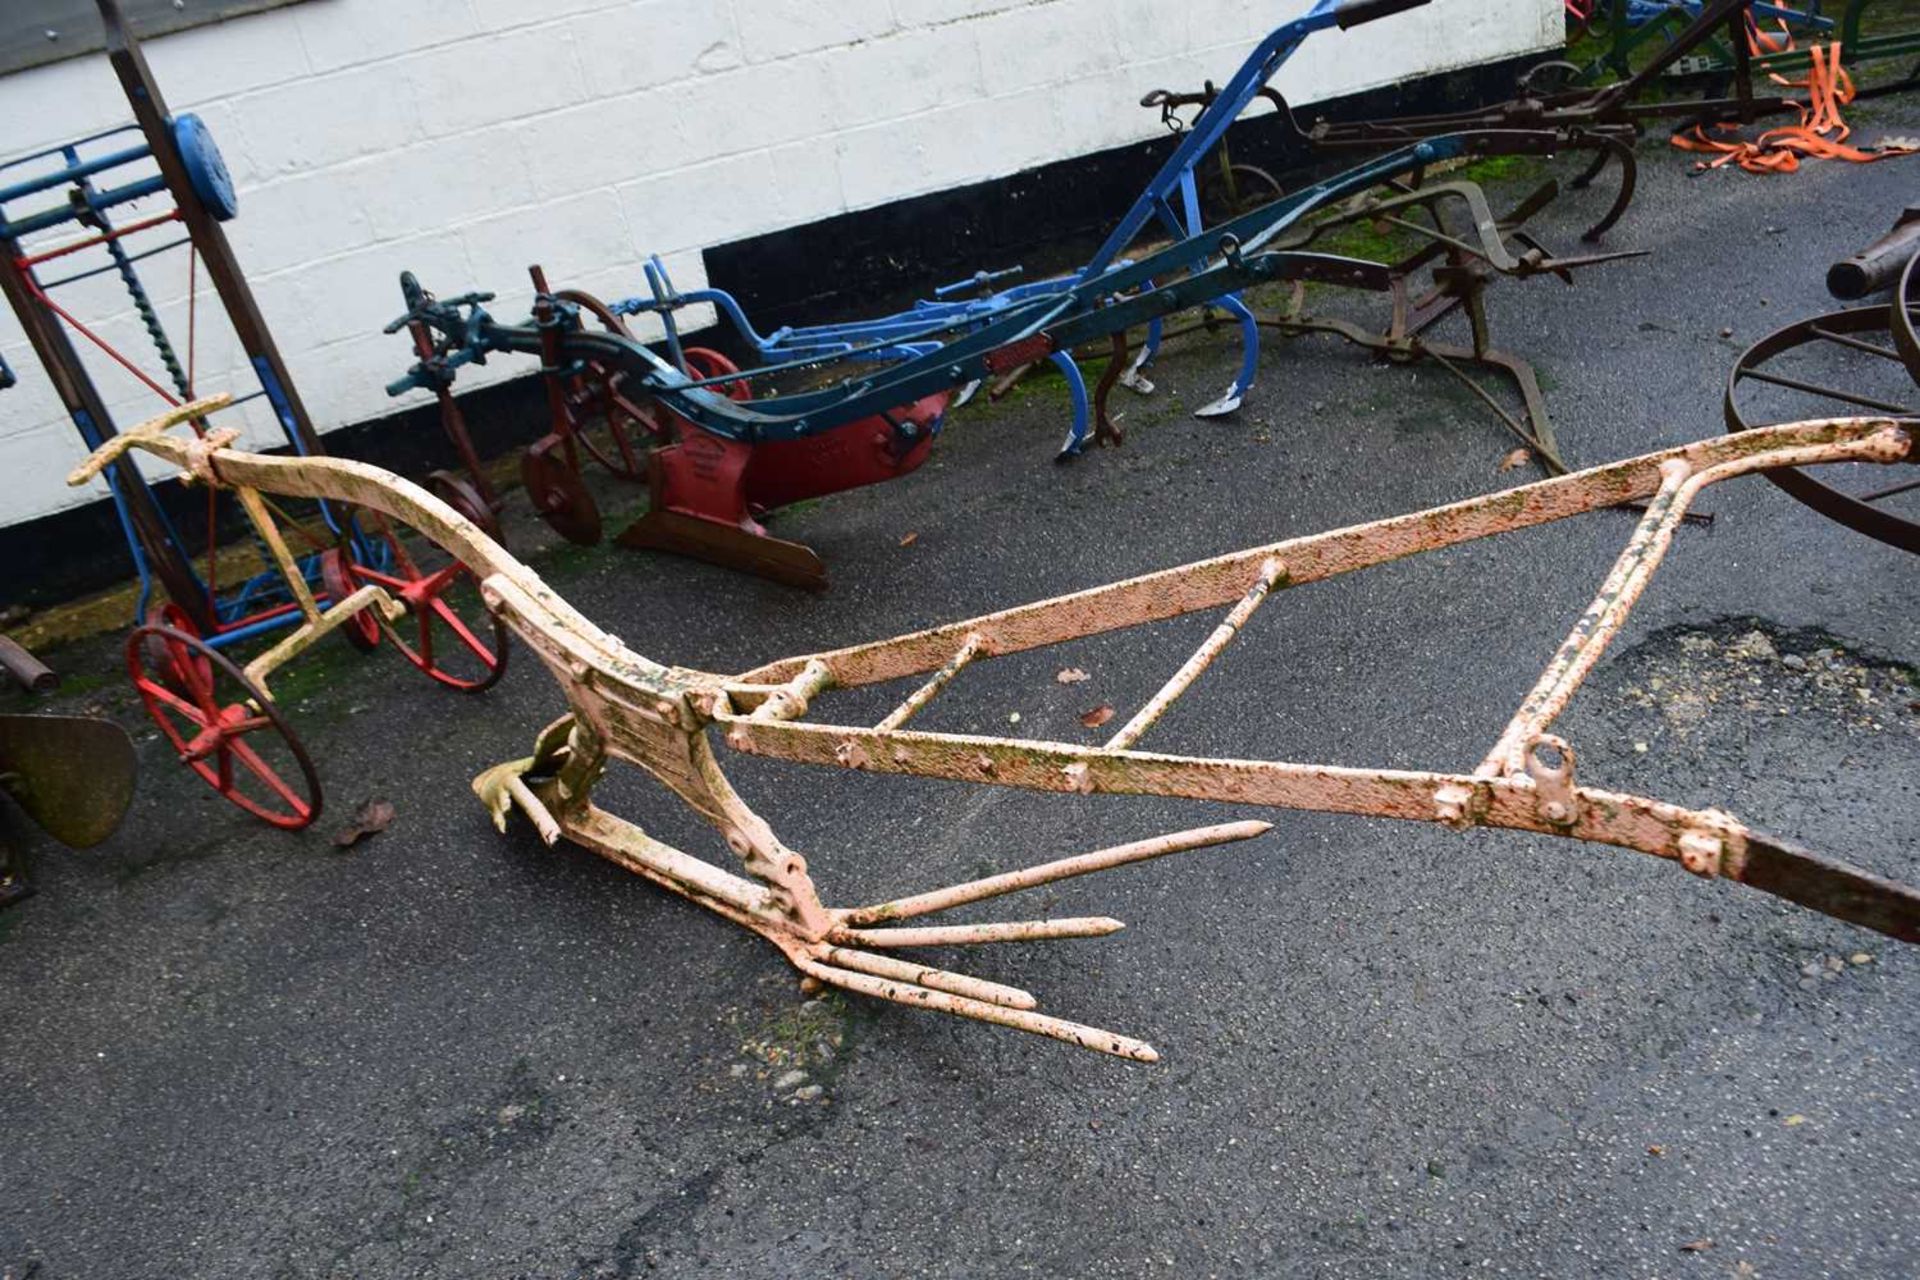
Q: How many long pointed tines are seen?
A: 4